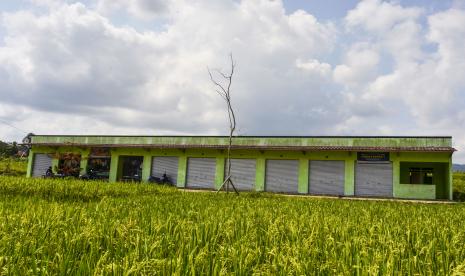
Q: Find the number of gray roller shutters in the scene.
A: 7